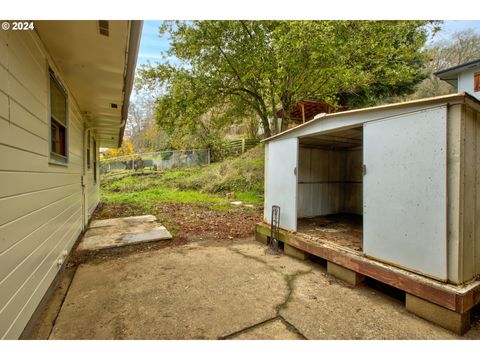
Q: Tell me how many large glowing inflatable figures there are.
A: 0